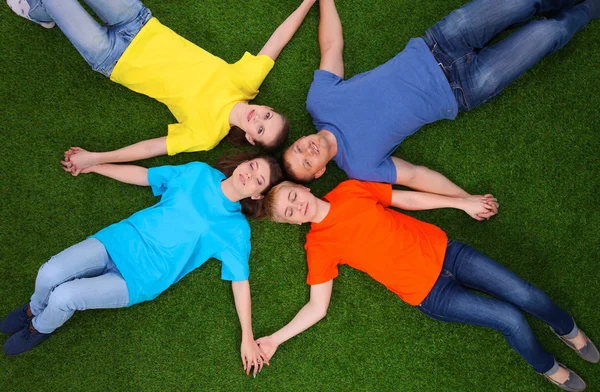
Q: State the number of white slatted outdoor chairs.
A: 0